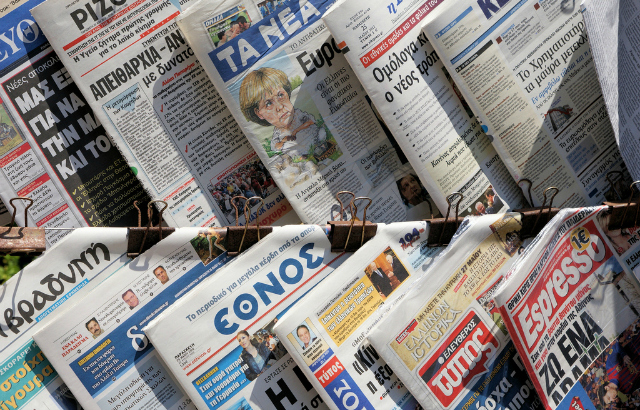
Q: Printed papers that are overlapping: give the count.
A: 12